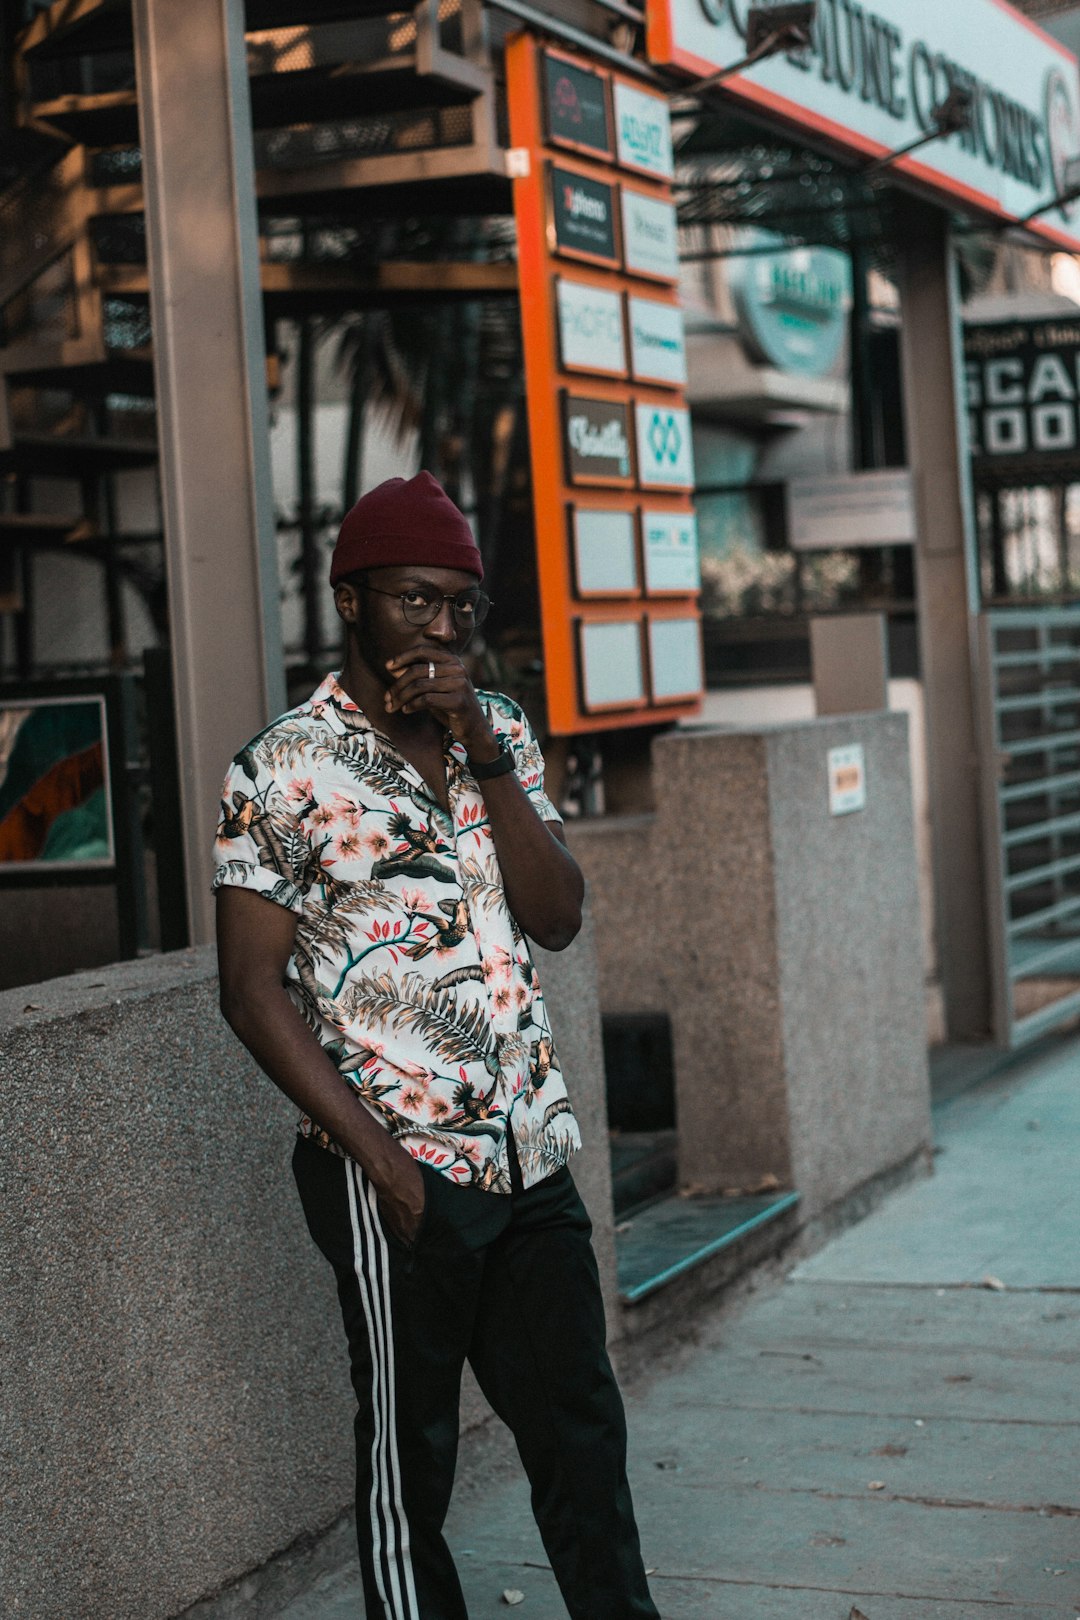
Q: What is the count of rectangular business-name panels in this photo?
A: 12